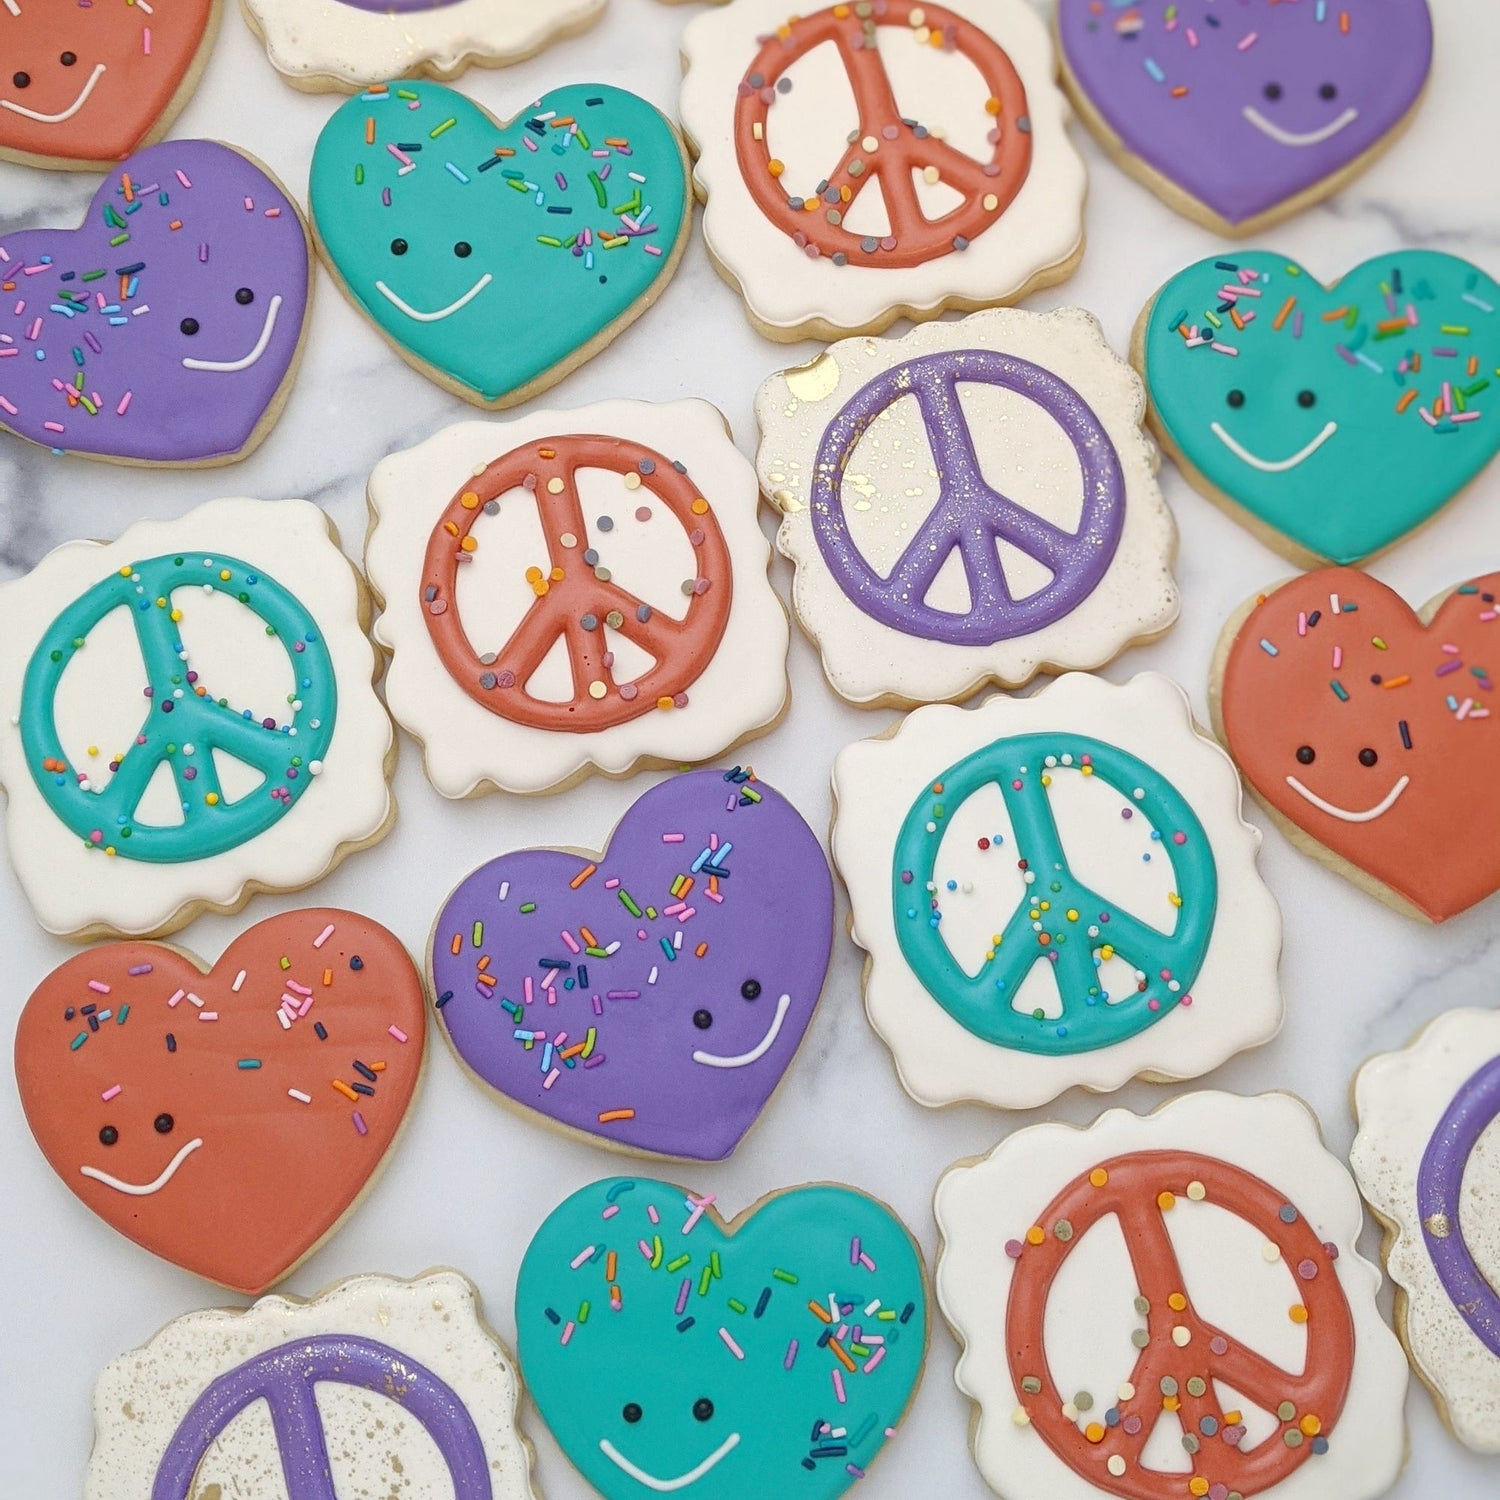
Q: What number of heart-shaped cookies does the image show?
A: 9